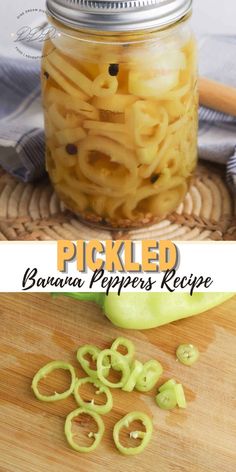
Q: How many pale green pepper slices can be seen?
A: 13